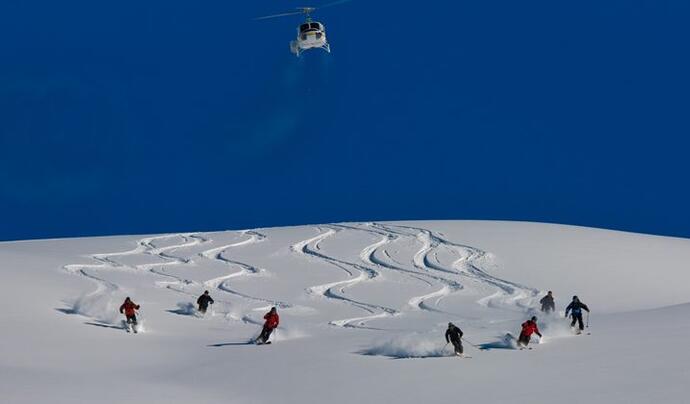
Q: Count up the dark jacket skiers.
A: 4